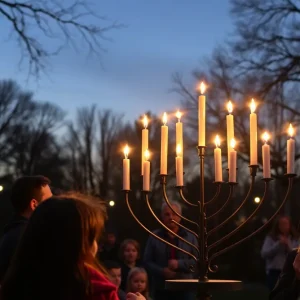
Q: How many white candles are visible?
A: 13